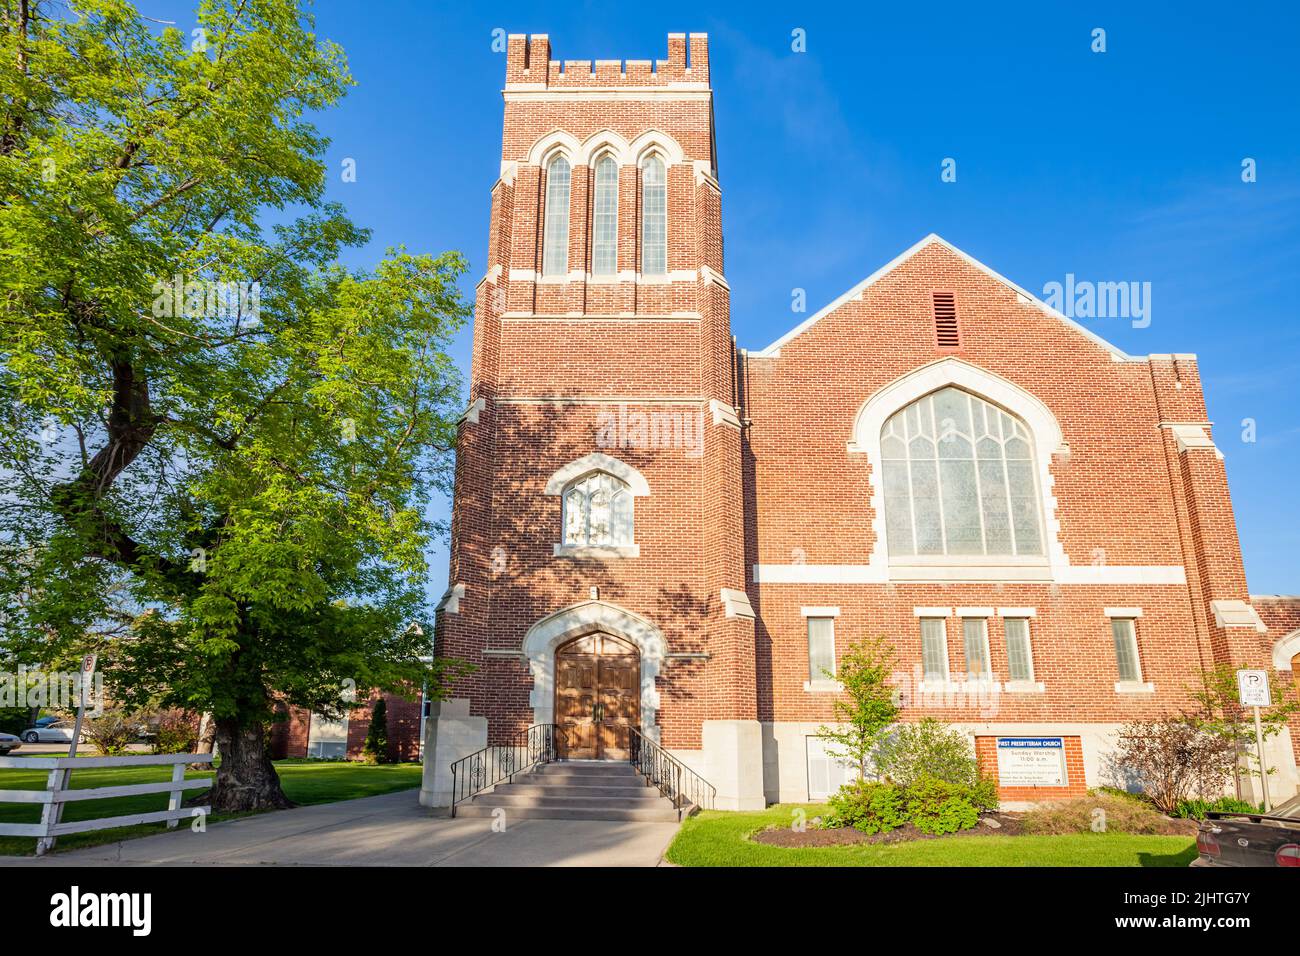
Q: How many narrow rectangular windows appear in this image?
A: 5